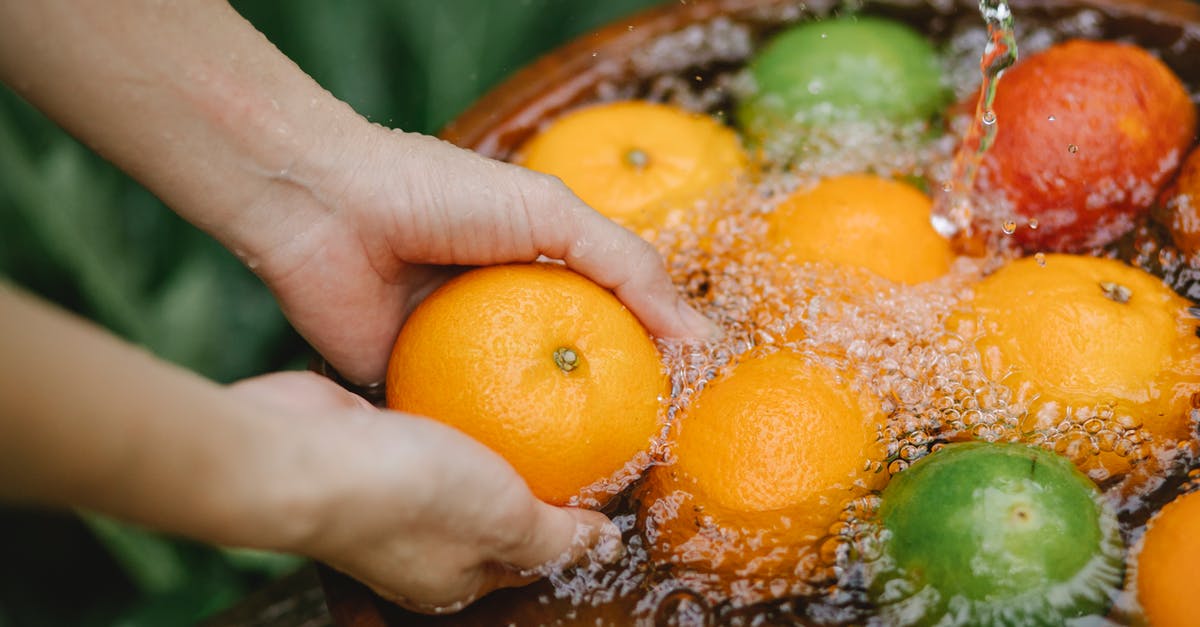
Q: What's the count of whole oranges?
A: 5